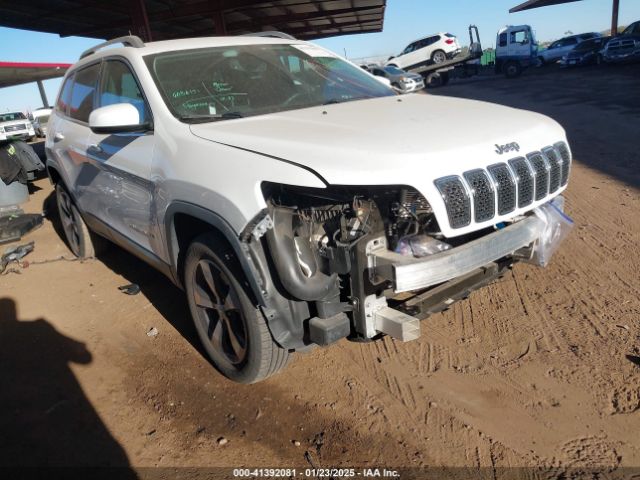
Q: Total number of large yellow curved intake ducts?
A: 0